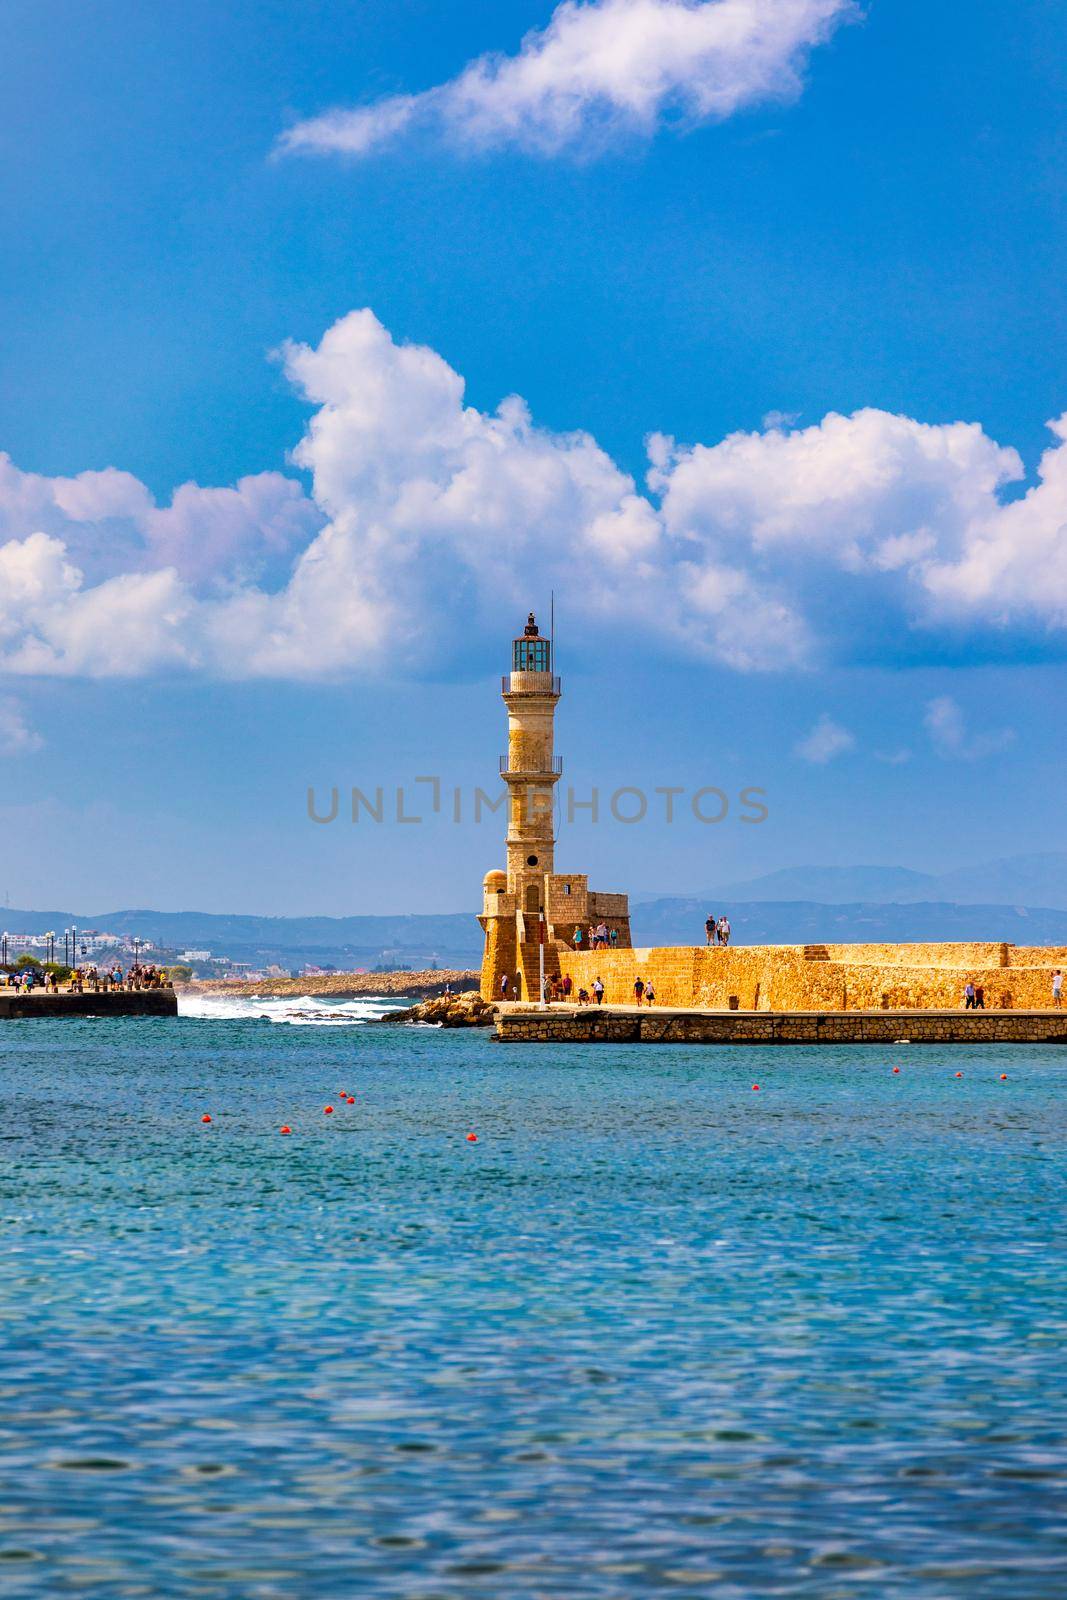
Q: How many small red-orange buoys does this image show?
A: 10